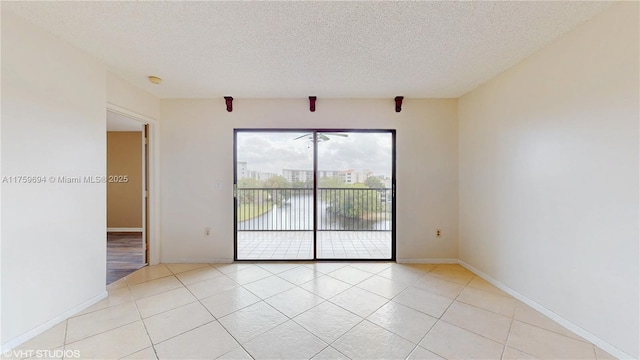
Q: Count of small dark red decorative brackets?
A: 3